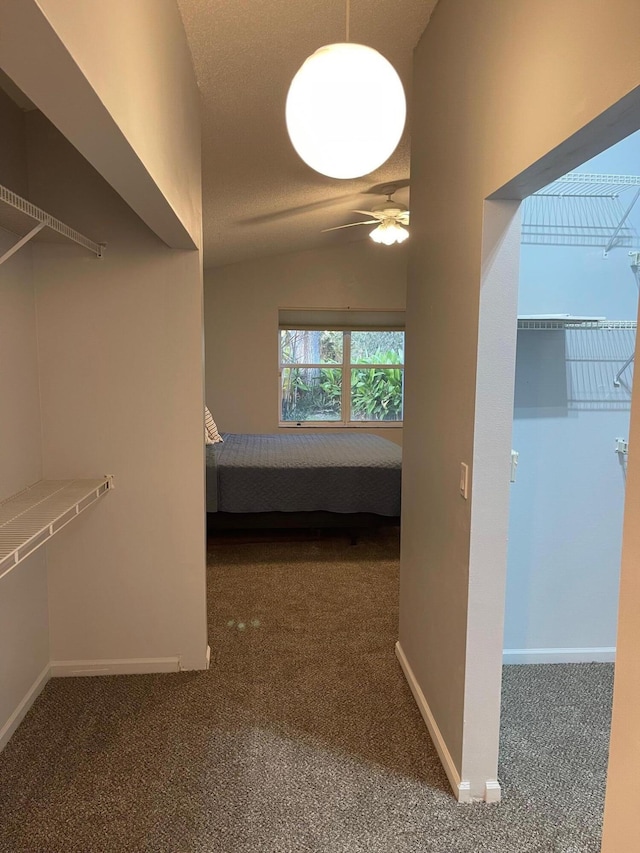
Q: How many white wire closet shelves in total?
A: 4